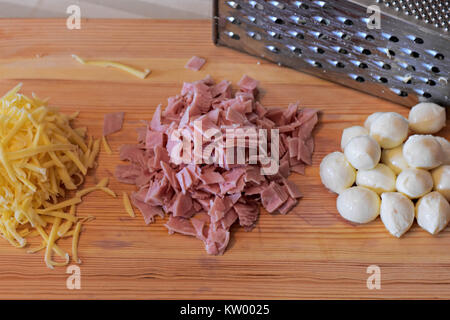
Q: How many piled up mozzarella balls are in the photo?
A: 15